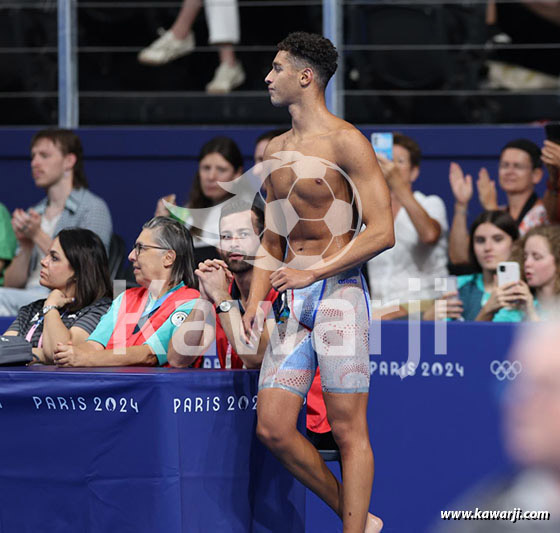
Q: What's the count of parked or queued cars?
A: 0